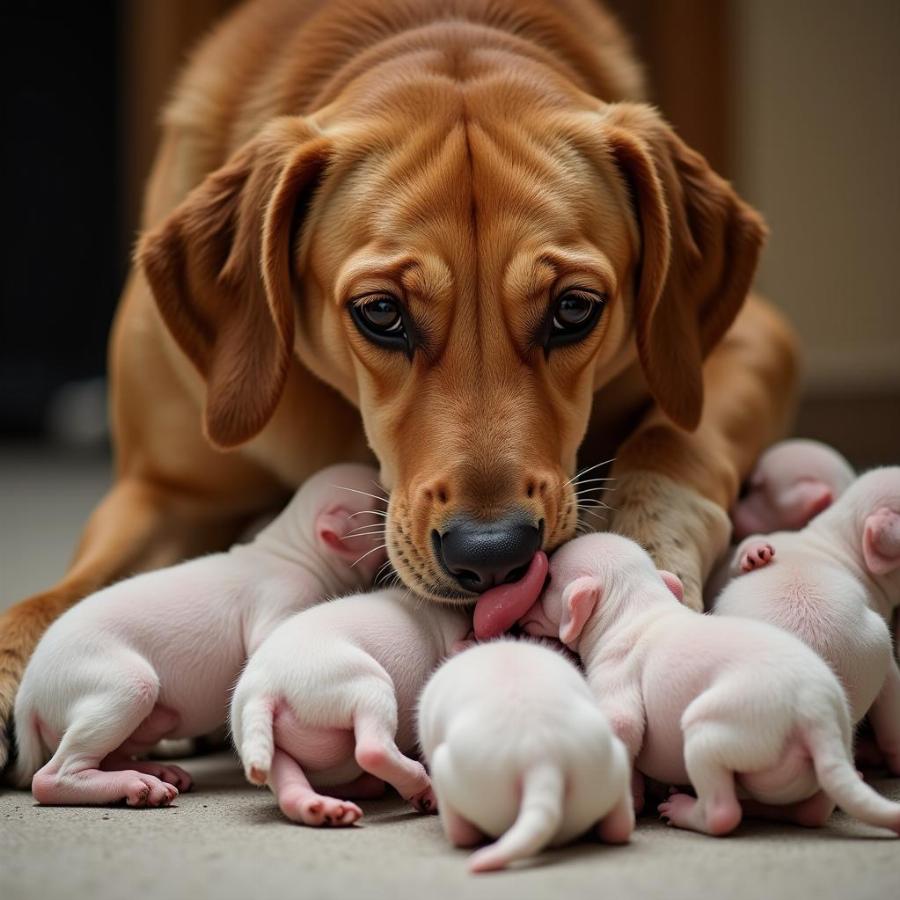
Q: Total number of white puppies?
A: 6